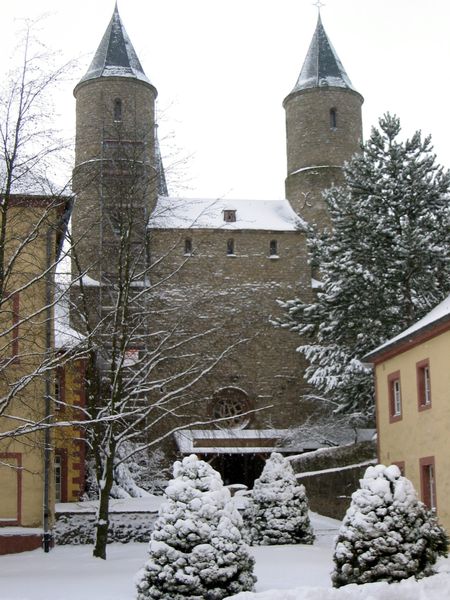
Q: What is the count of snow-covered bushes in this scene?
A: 3